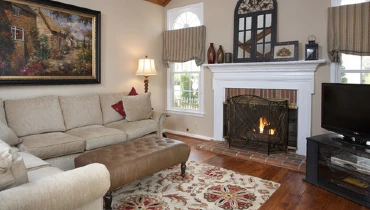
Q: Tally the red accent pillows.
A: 2